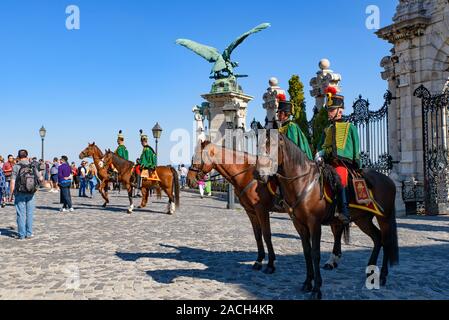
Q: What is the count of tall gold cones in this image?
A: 0